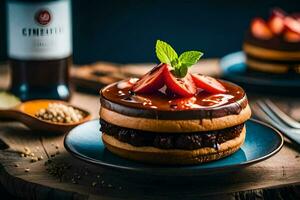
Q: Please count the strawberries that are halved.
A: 3